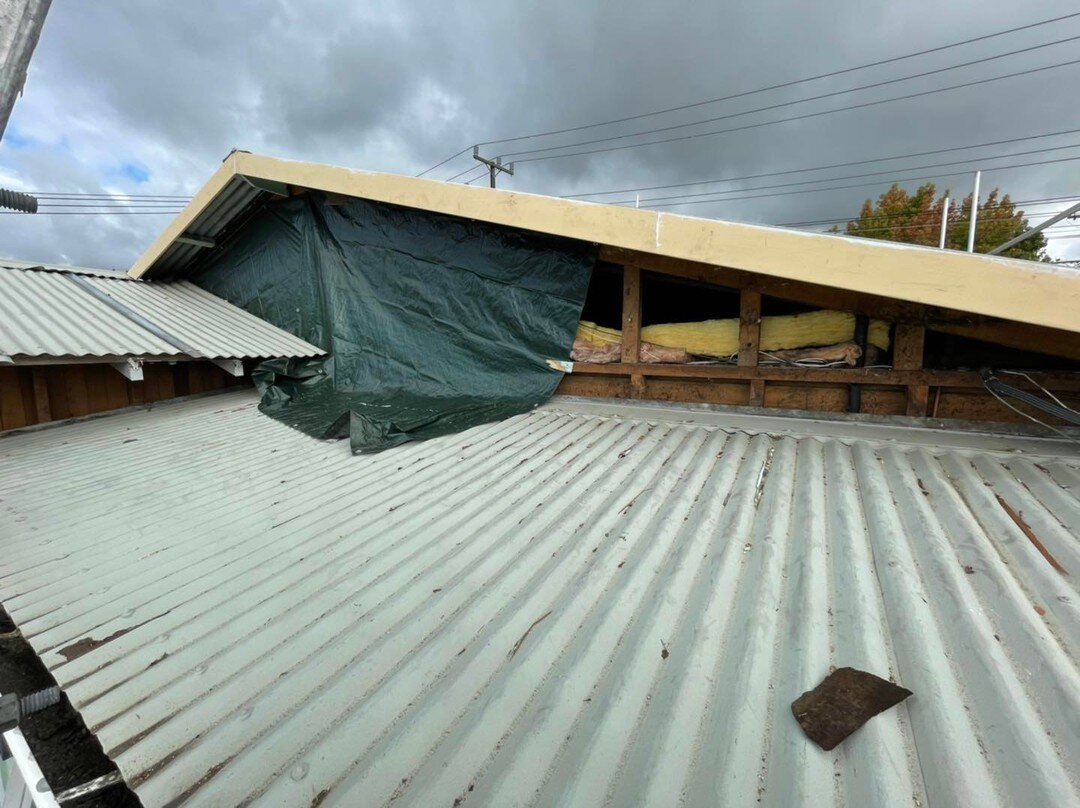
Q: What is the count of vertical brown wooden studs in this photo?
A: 3